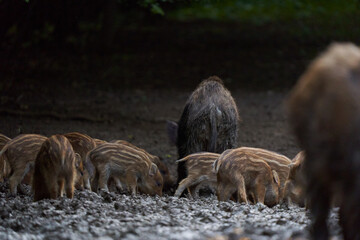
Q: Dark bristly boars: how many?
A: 2